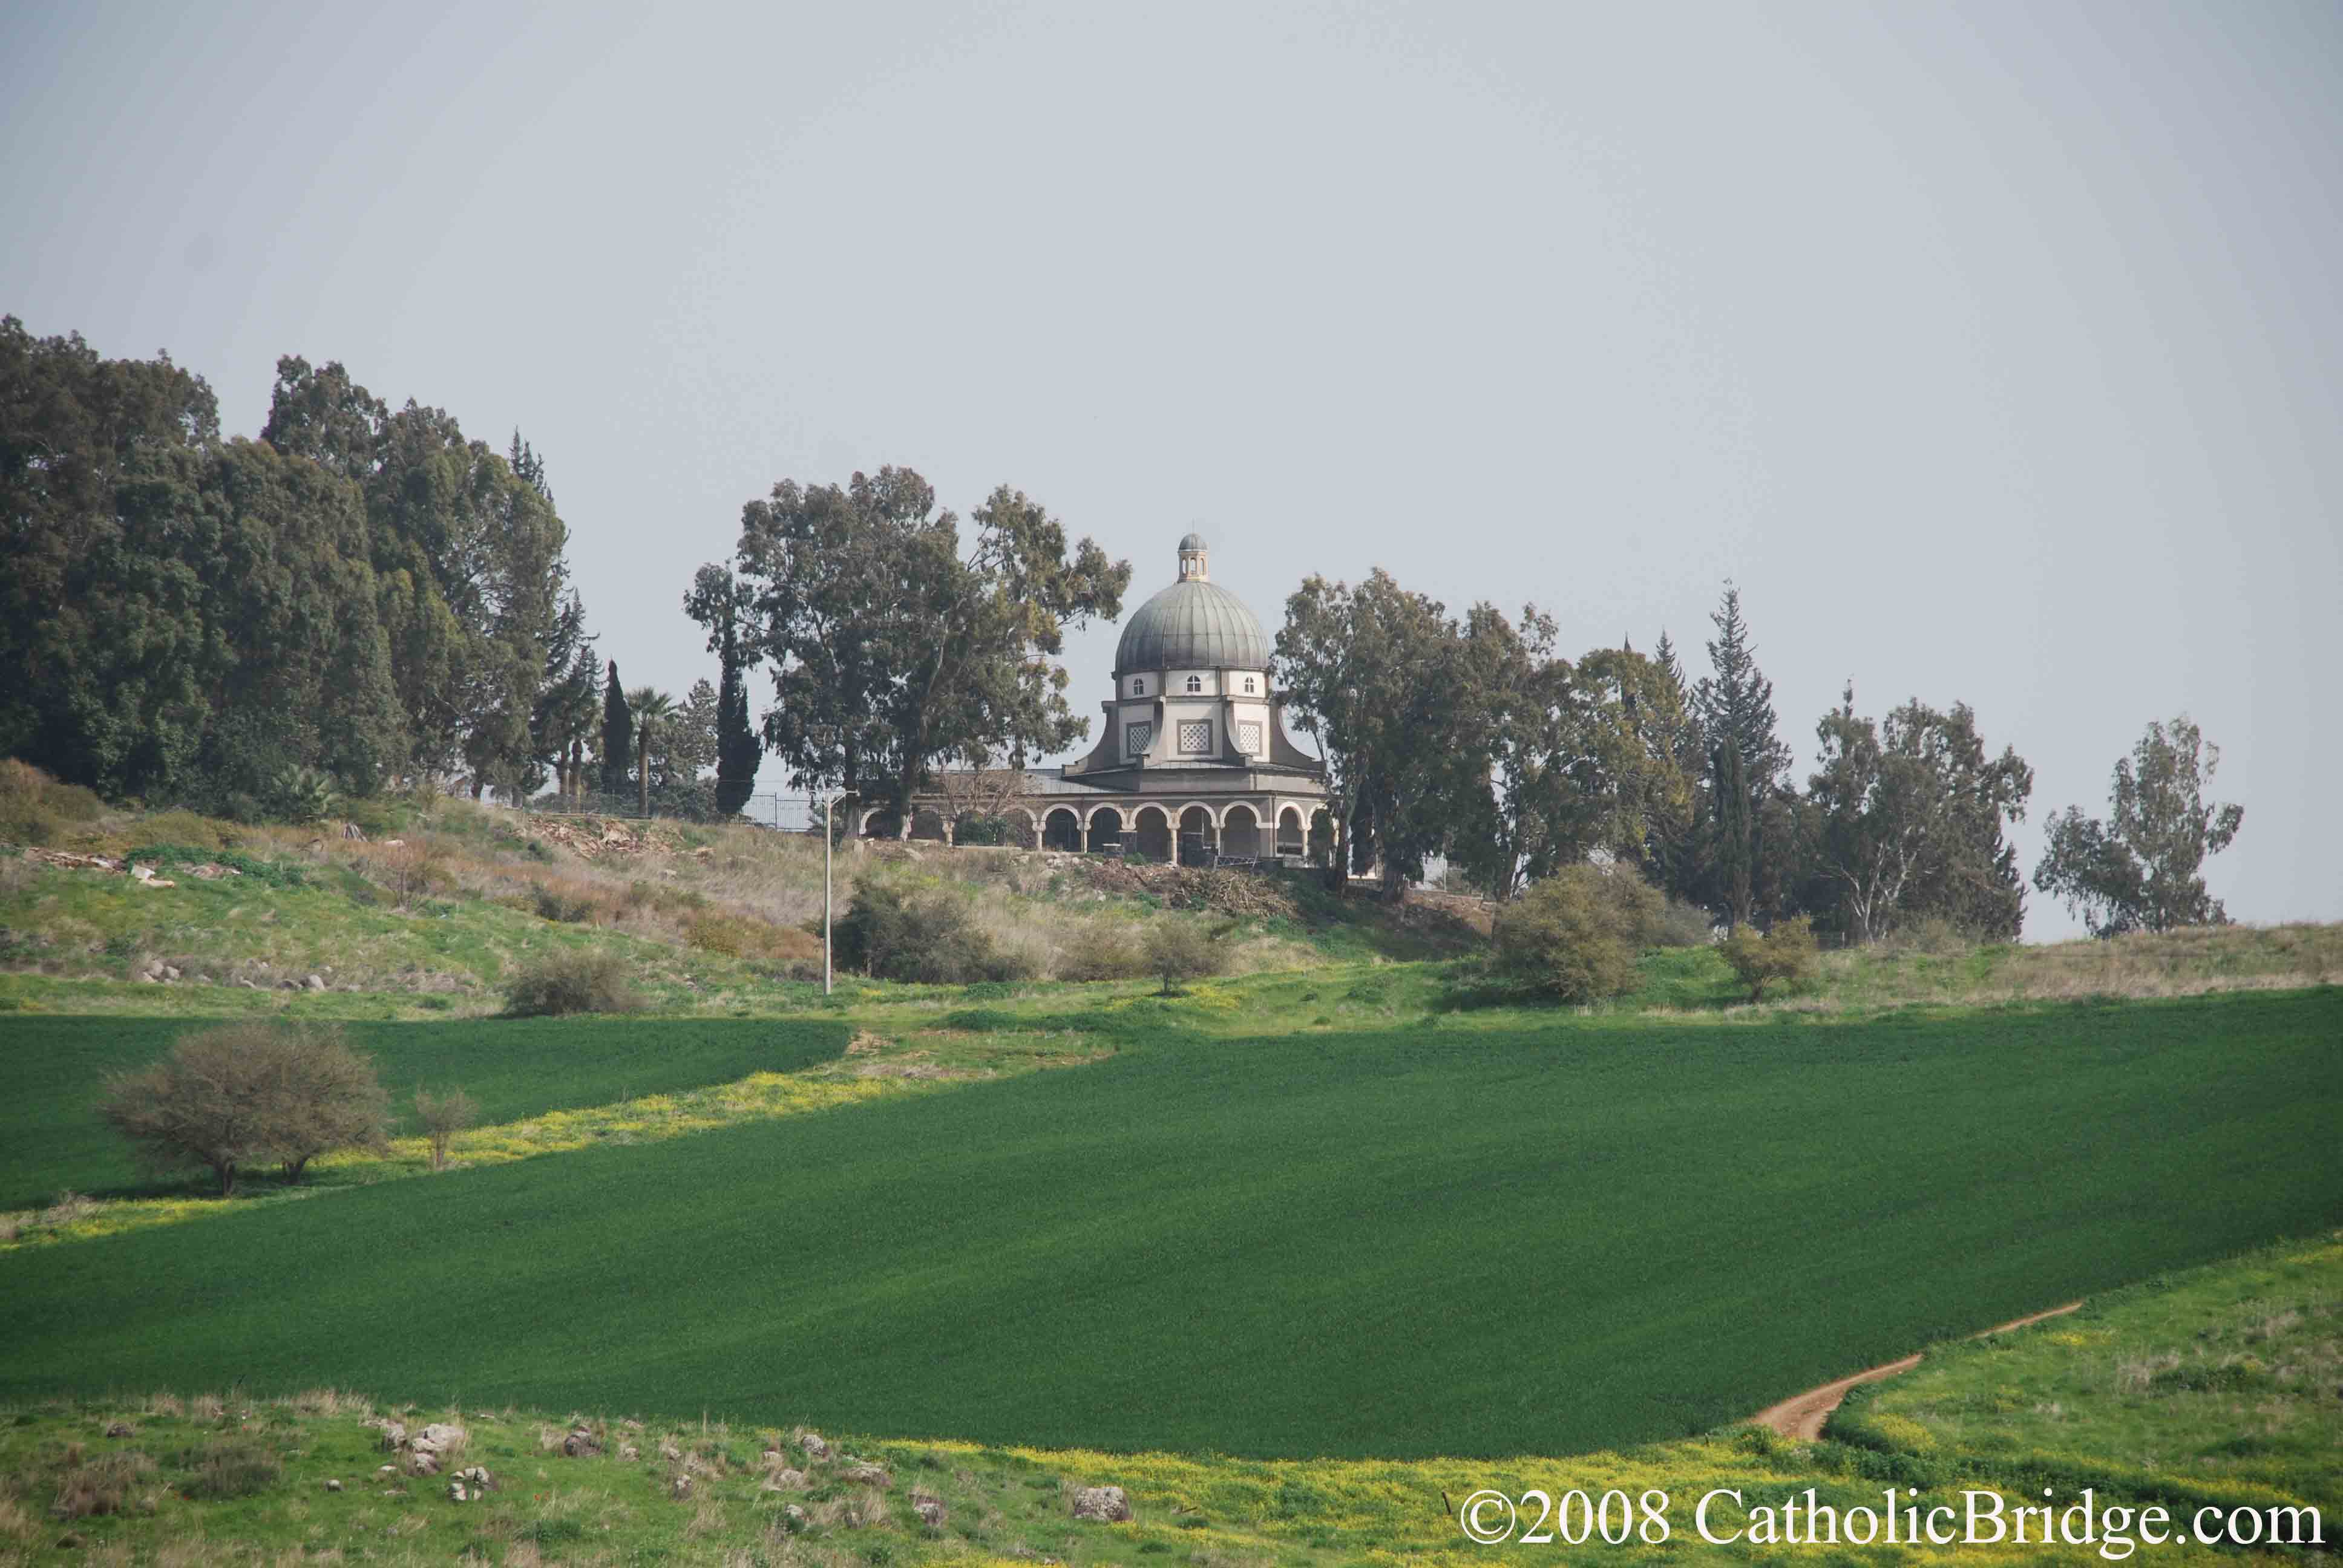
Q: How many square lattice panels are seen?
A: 3